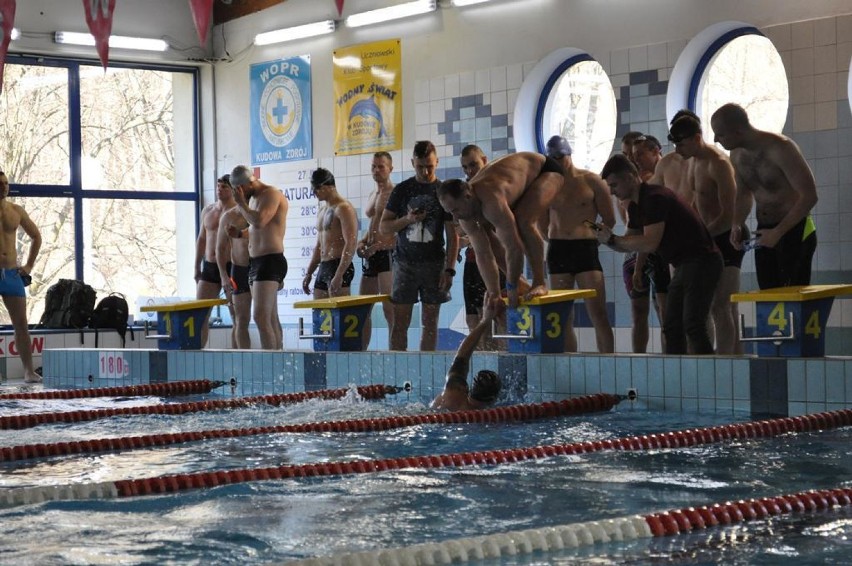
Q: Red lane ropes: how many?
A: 5